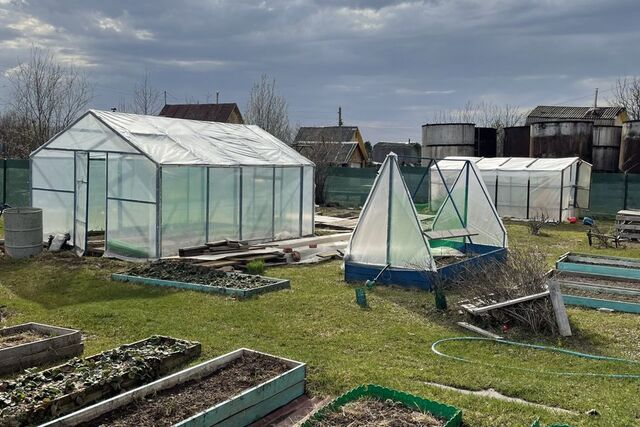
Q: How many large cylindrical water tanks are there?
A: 6